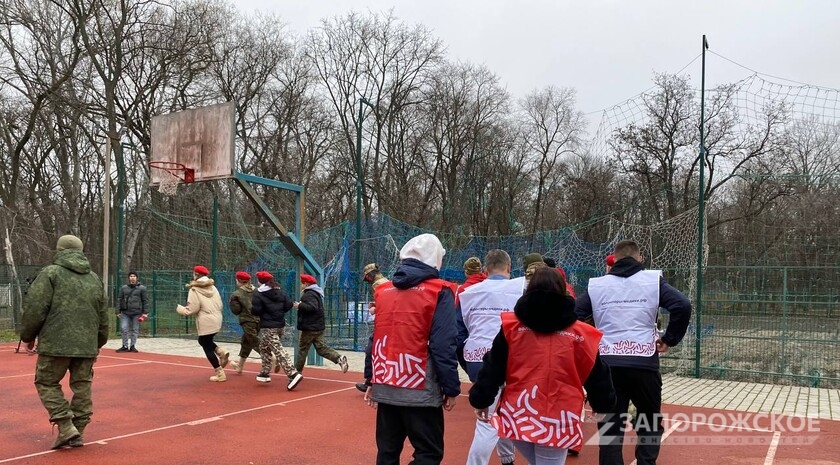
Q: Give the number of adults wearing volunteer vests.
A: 4